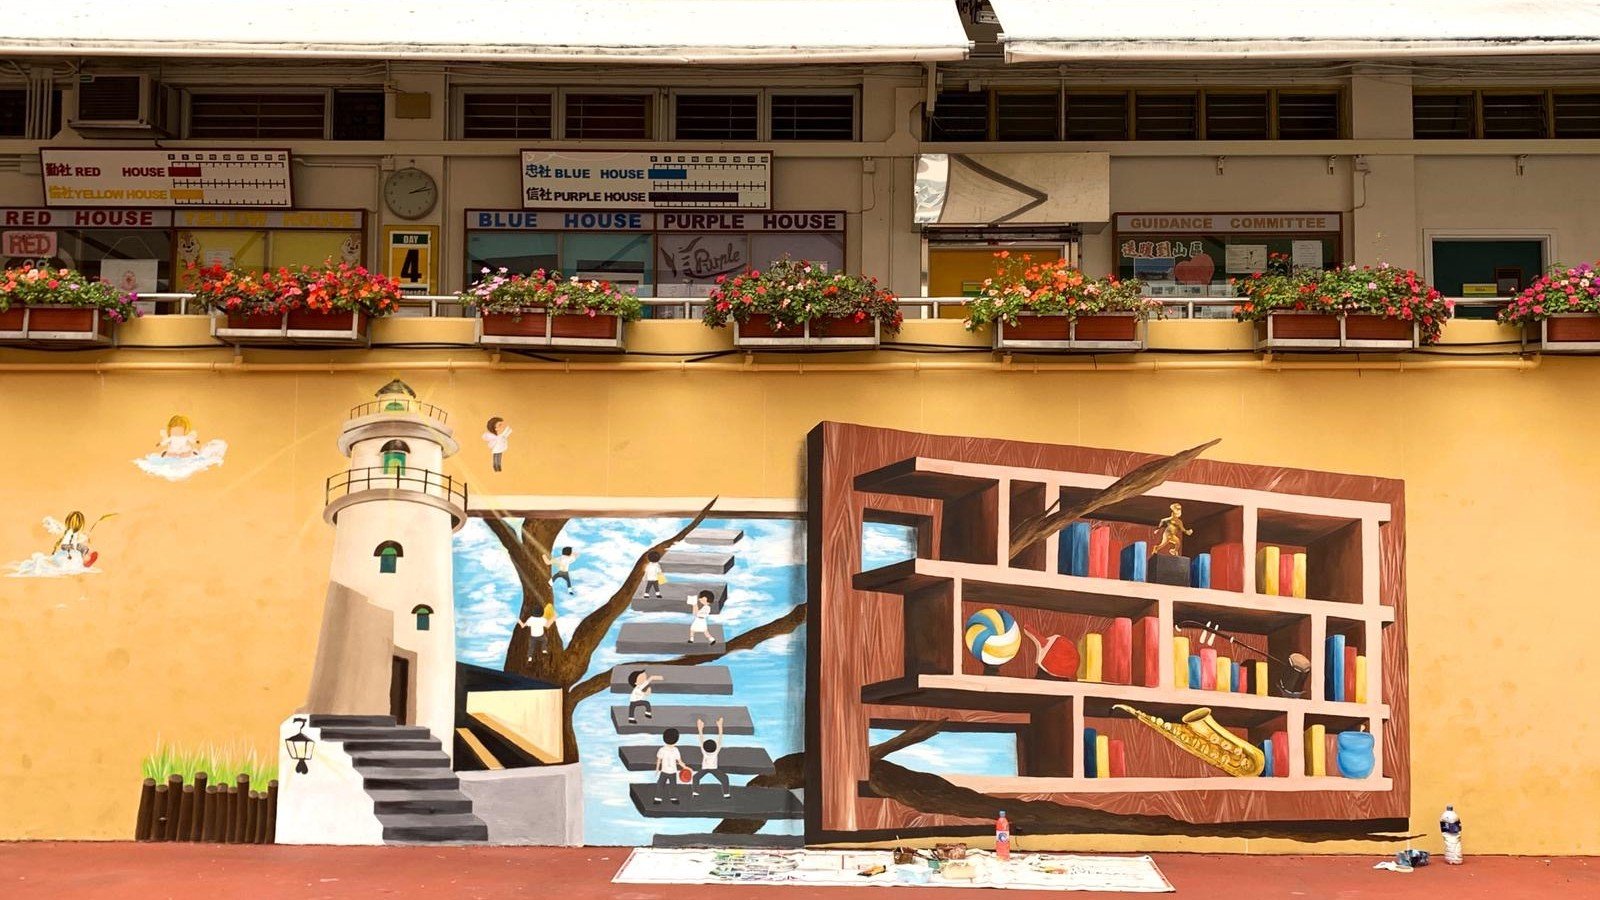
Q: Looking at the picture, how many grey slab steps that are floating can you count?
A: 9